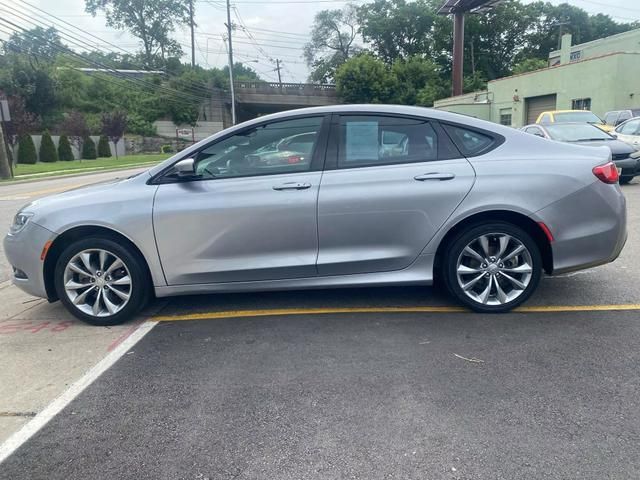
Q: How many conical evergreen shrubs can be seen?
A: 5